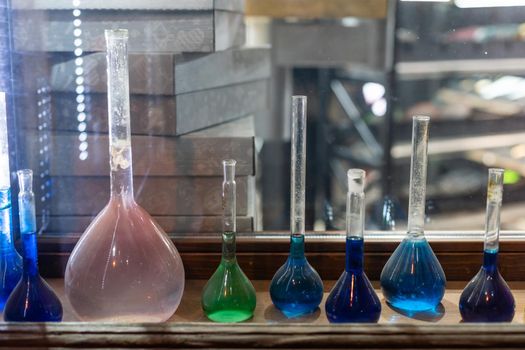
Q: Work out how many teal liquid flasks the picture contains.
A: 2